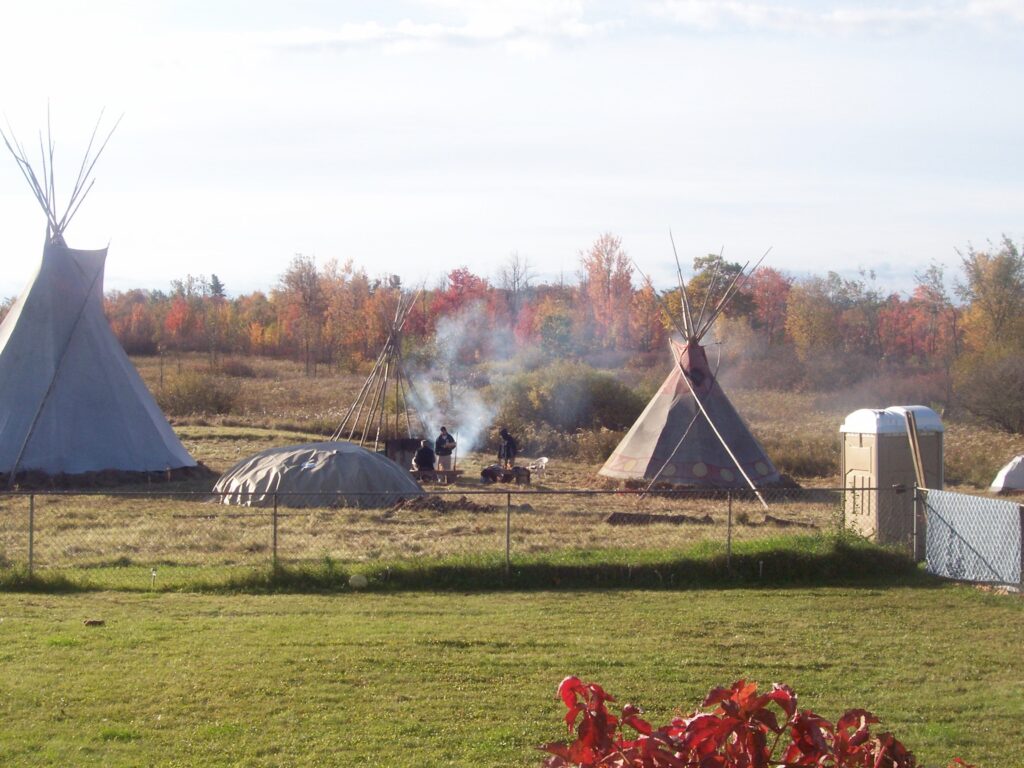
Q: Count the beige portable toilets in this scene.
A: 2